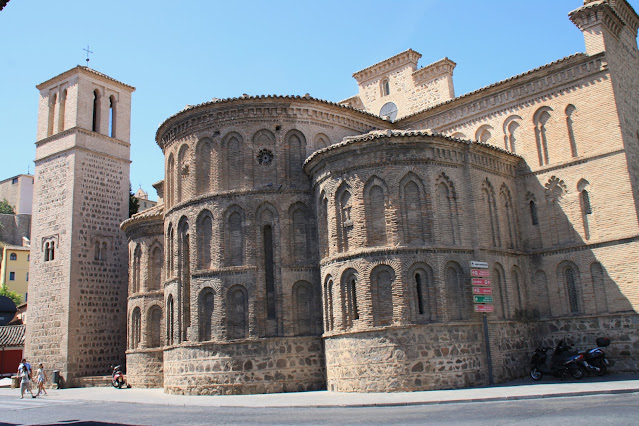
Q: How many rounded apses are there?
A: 3